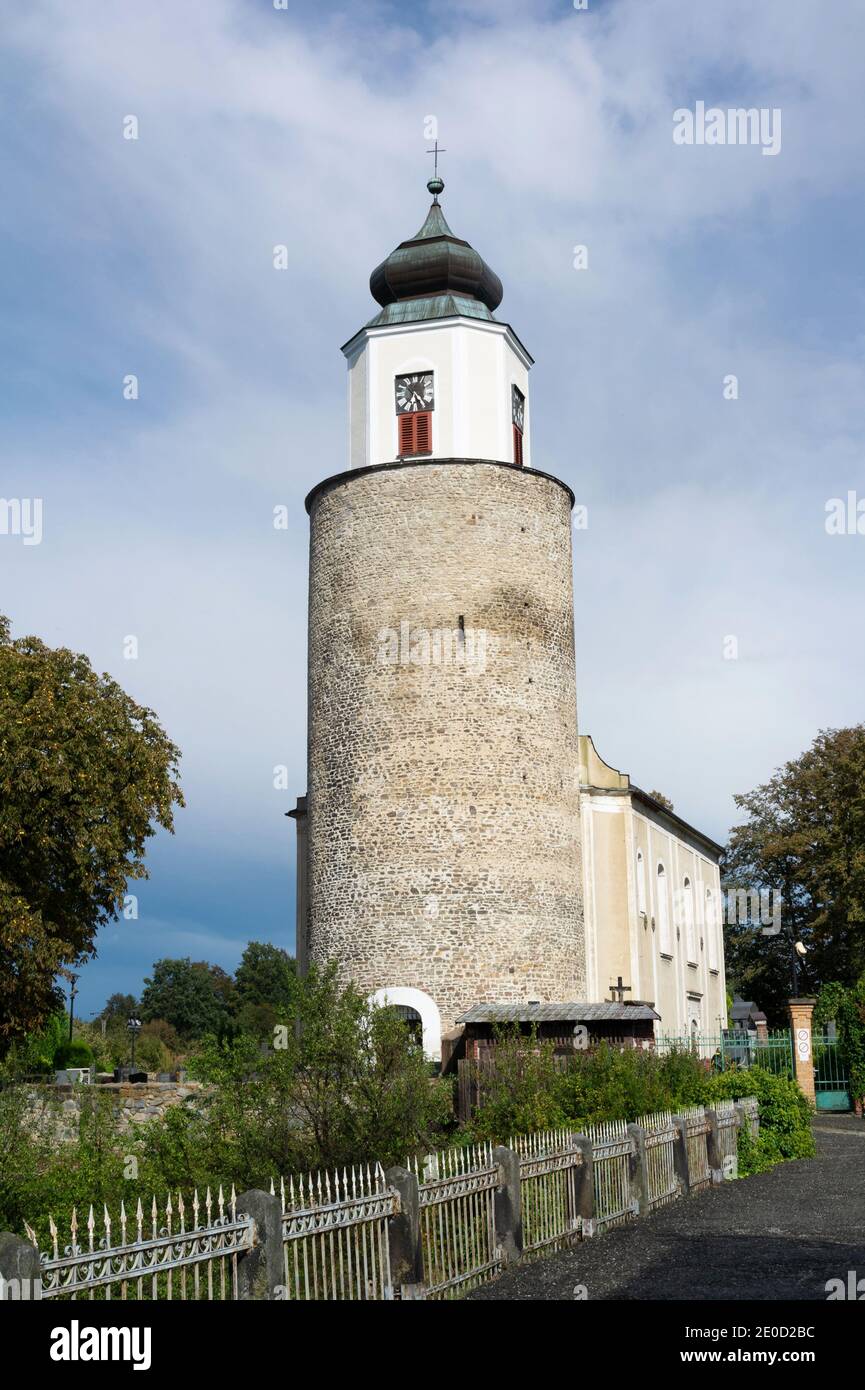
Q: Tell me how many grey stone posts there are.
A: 9